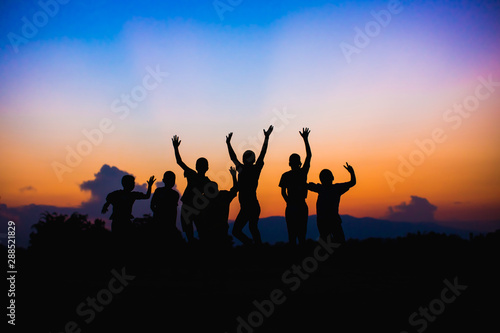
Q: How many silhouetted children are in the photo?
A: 7